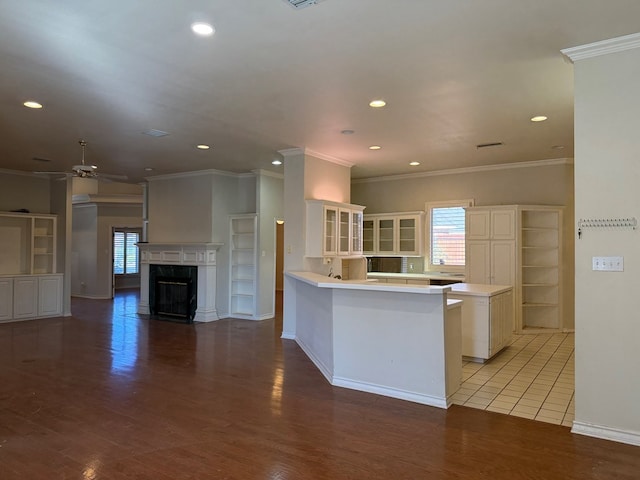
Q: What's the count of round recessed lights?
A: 8